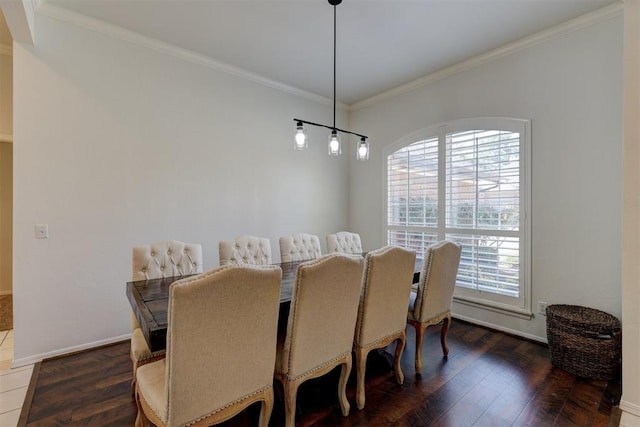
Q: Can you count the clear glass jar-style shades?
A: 3